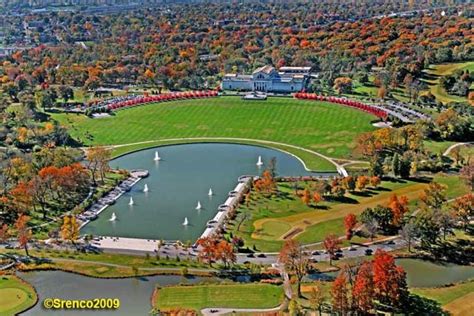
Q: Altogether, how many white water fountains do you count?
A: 8